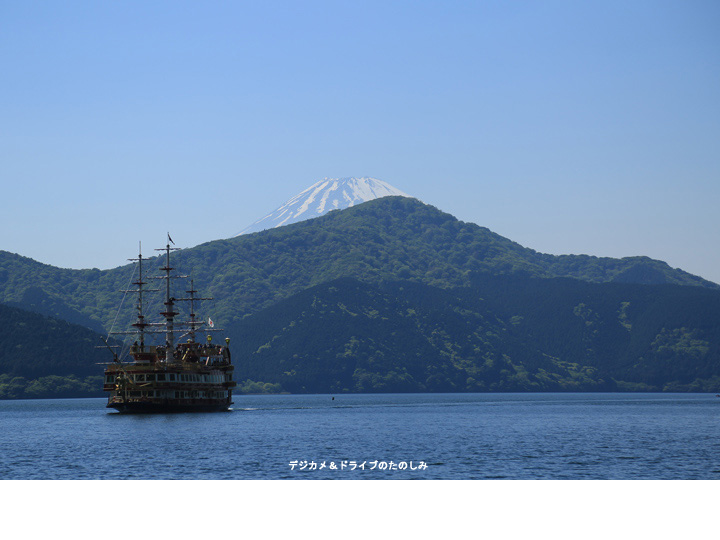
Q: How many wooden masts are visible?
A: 3